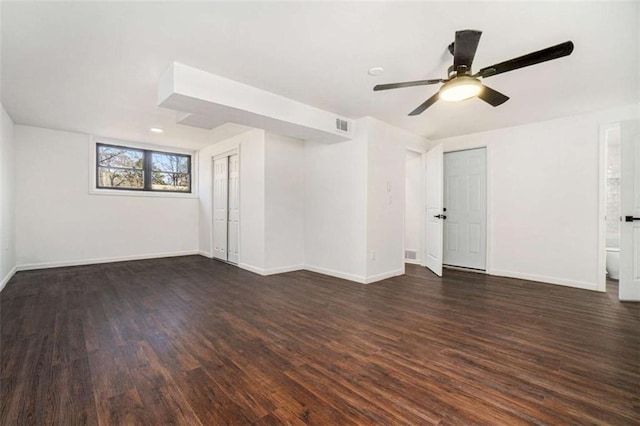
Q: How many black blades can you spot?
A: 5